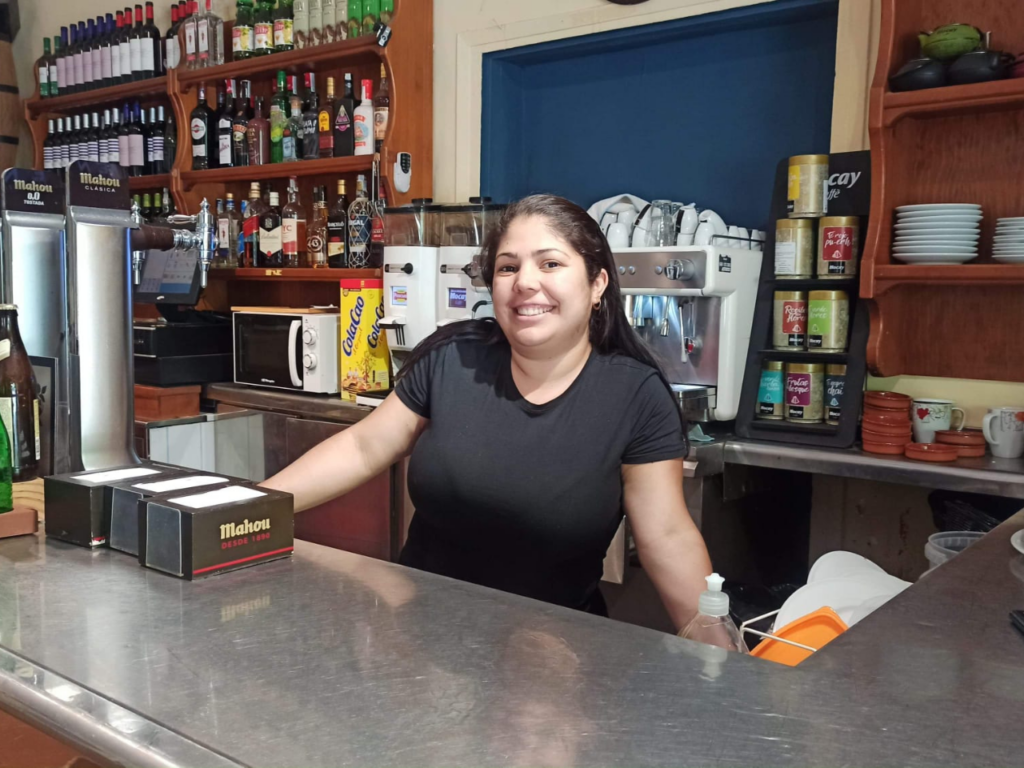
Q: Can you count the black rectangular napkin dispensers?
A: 3